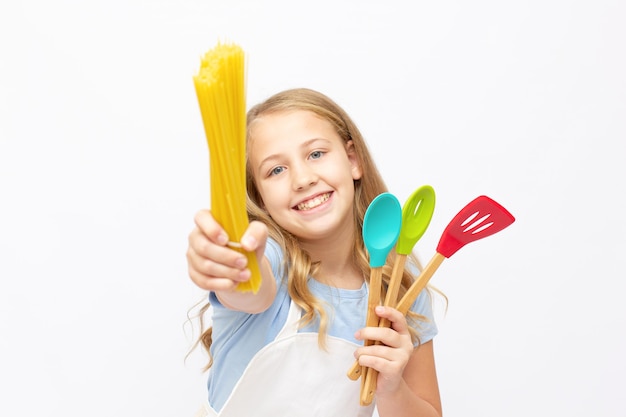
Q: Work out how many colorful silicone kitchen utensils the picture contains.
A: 3